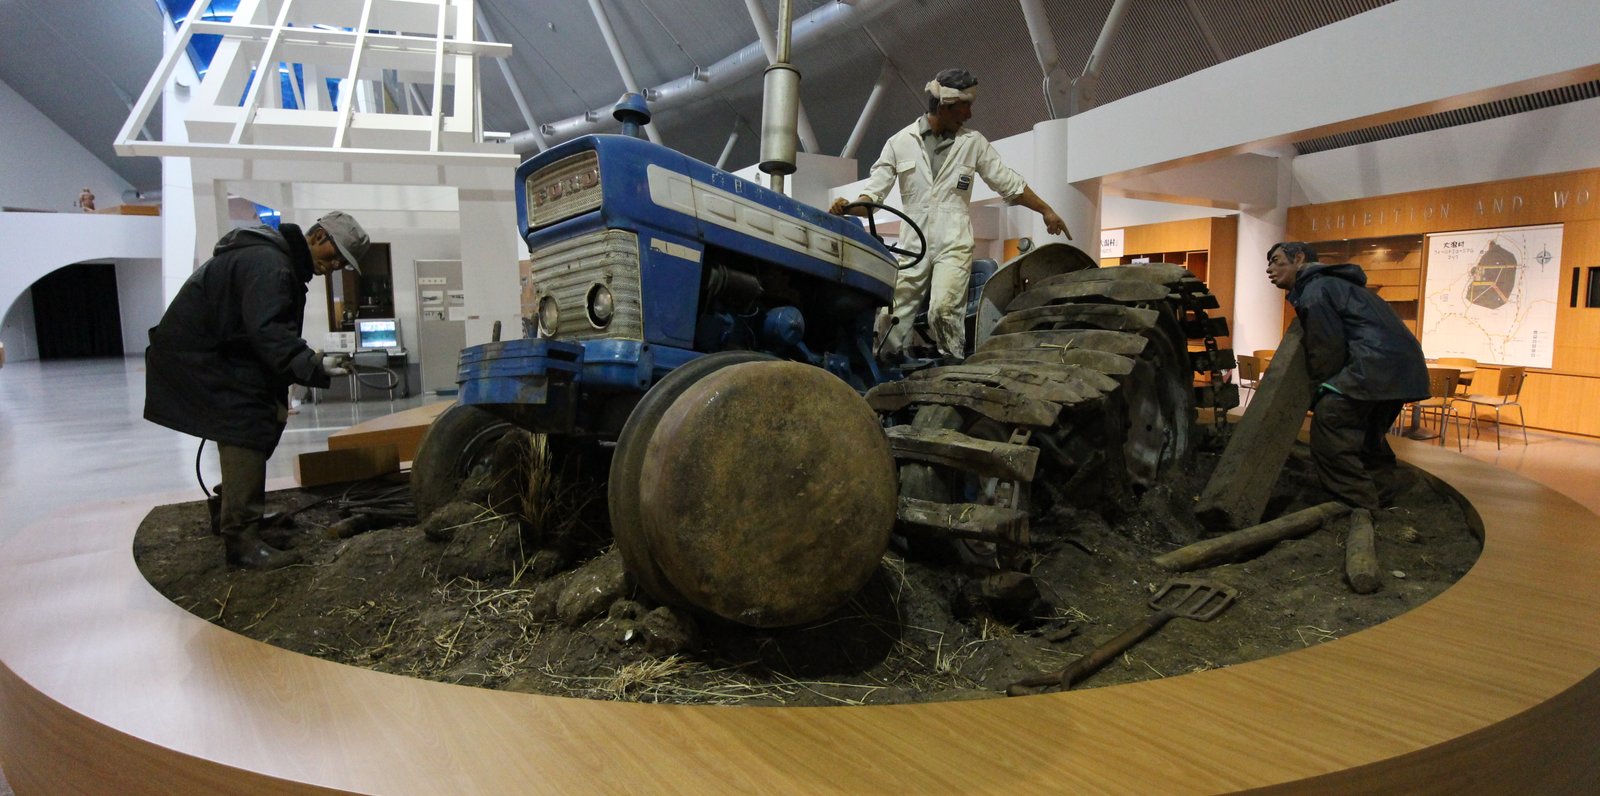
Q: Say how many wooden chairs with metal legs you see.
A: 5